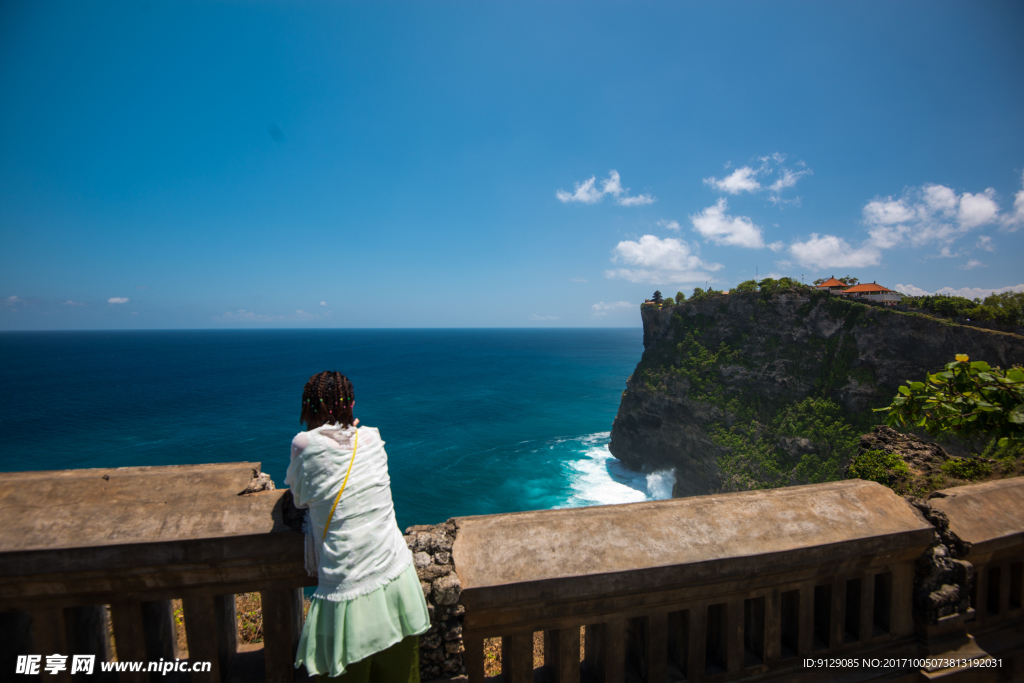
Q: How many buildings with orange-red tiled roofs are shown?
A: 2